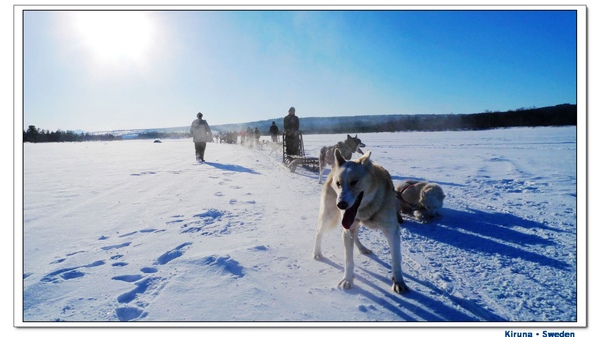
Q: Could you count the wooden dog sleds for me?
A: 1